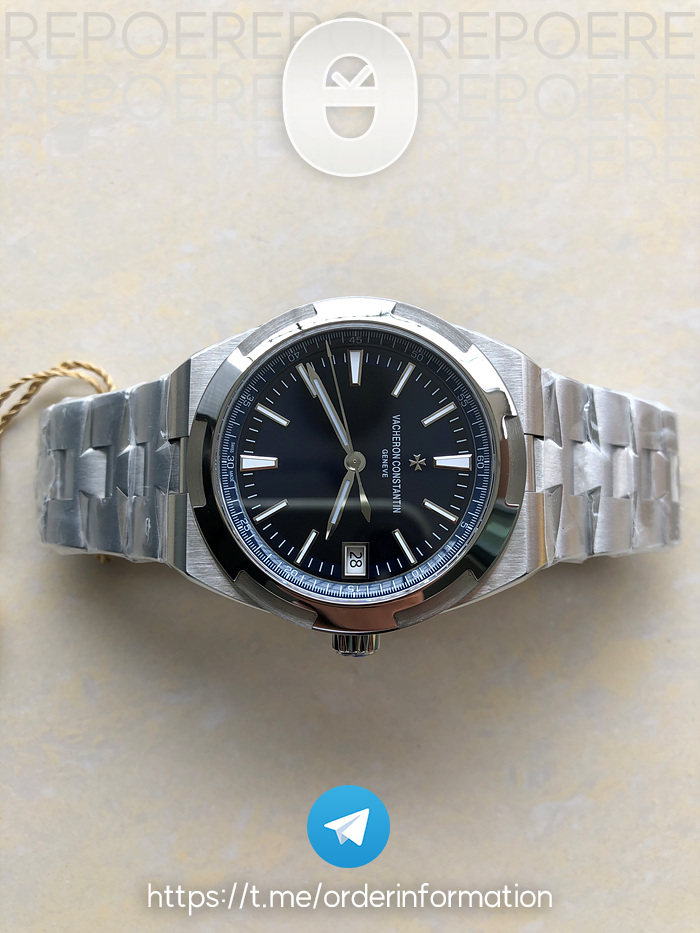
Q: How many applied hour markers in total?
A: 11